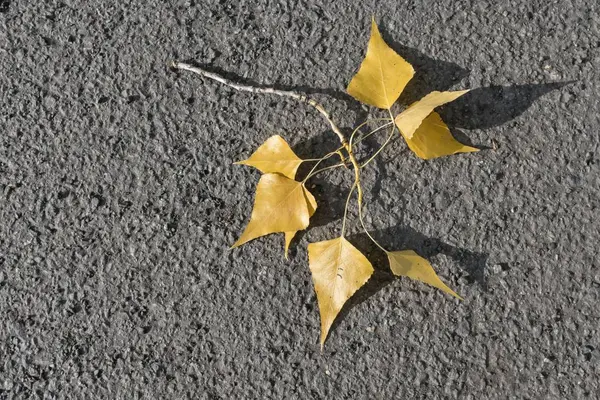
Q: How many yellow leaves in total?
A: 8